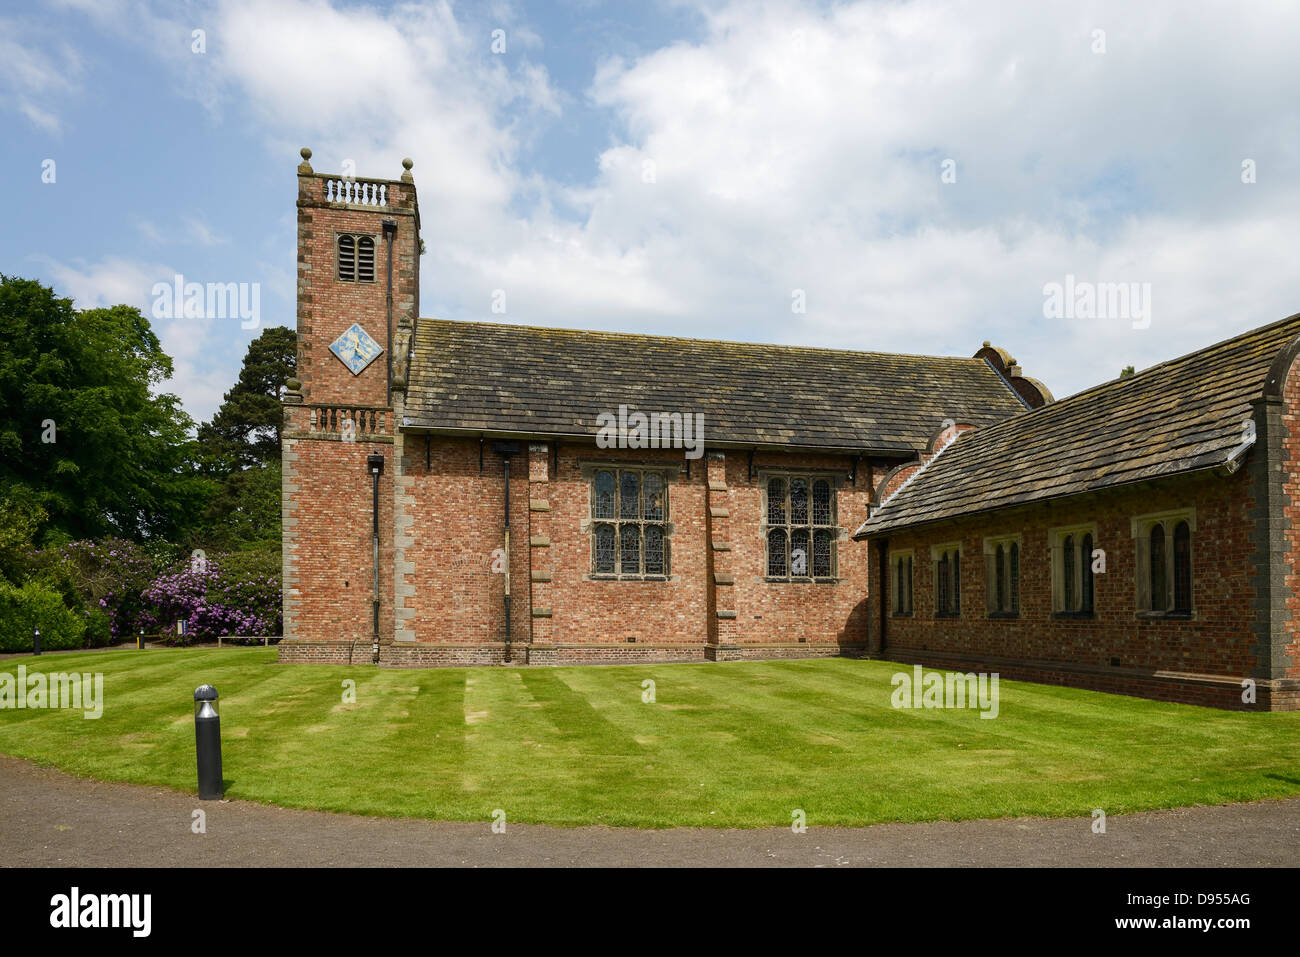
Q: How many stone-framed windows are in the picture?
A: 8